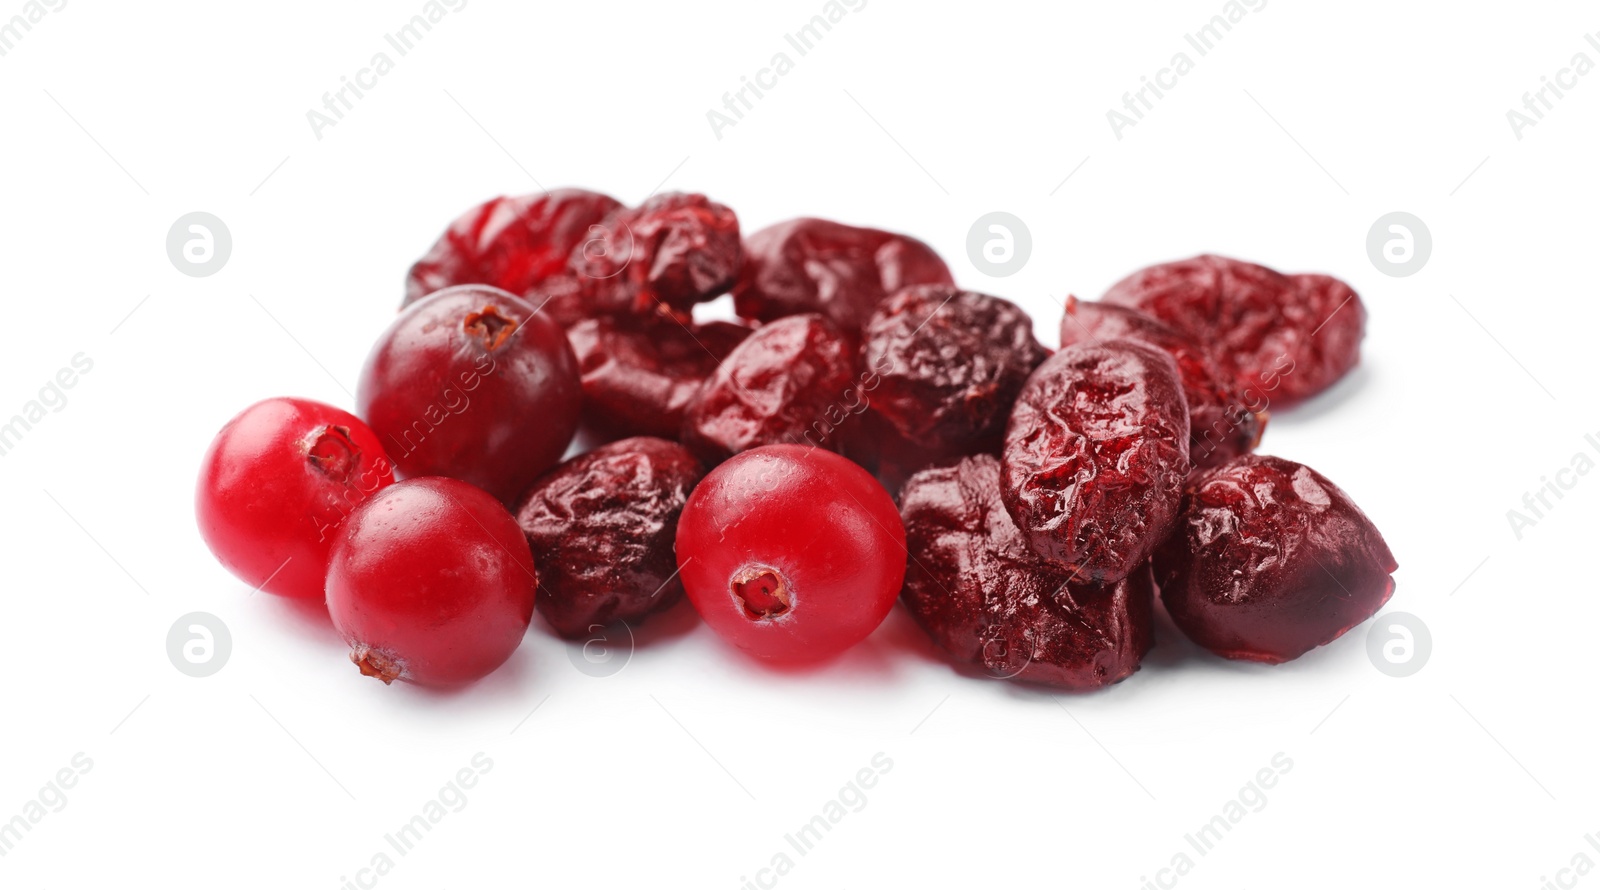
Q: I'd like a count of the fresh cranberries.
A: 4